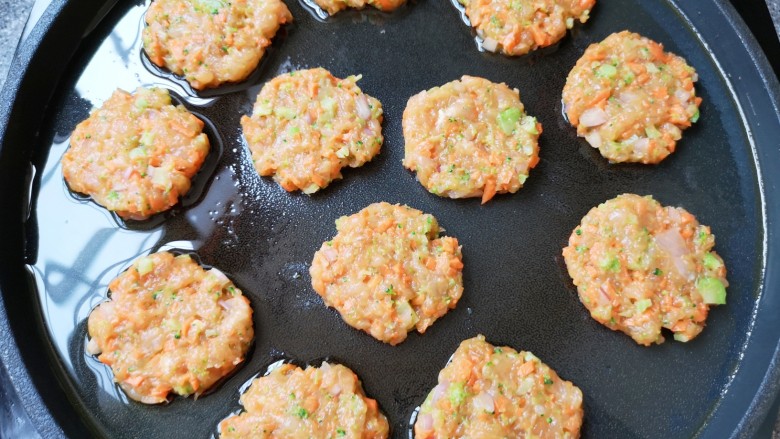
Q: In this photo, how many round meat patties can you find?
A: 12